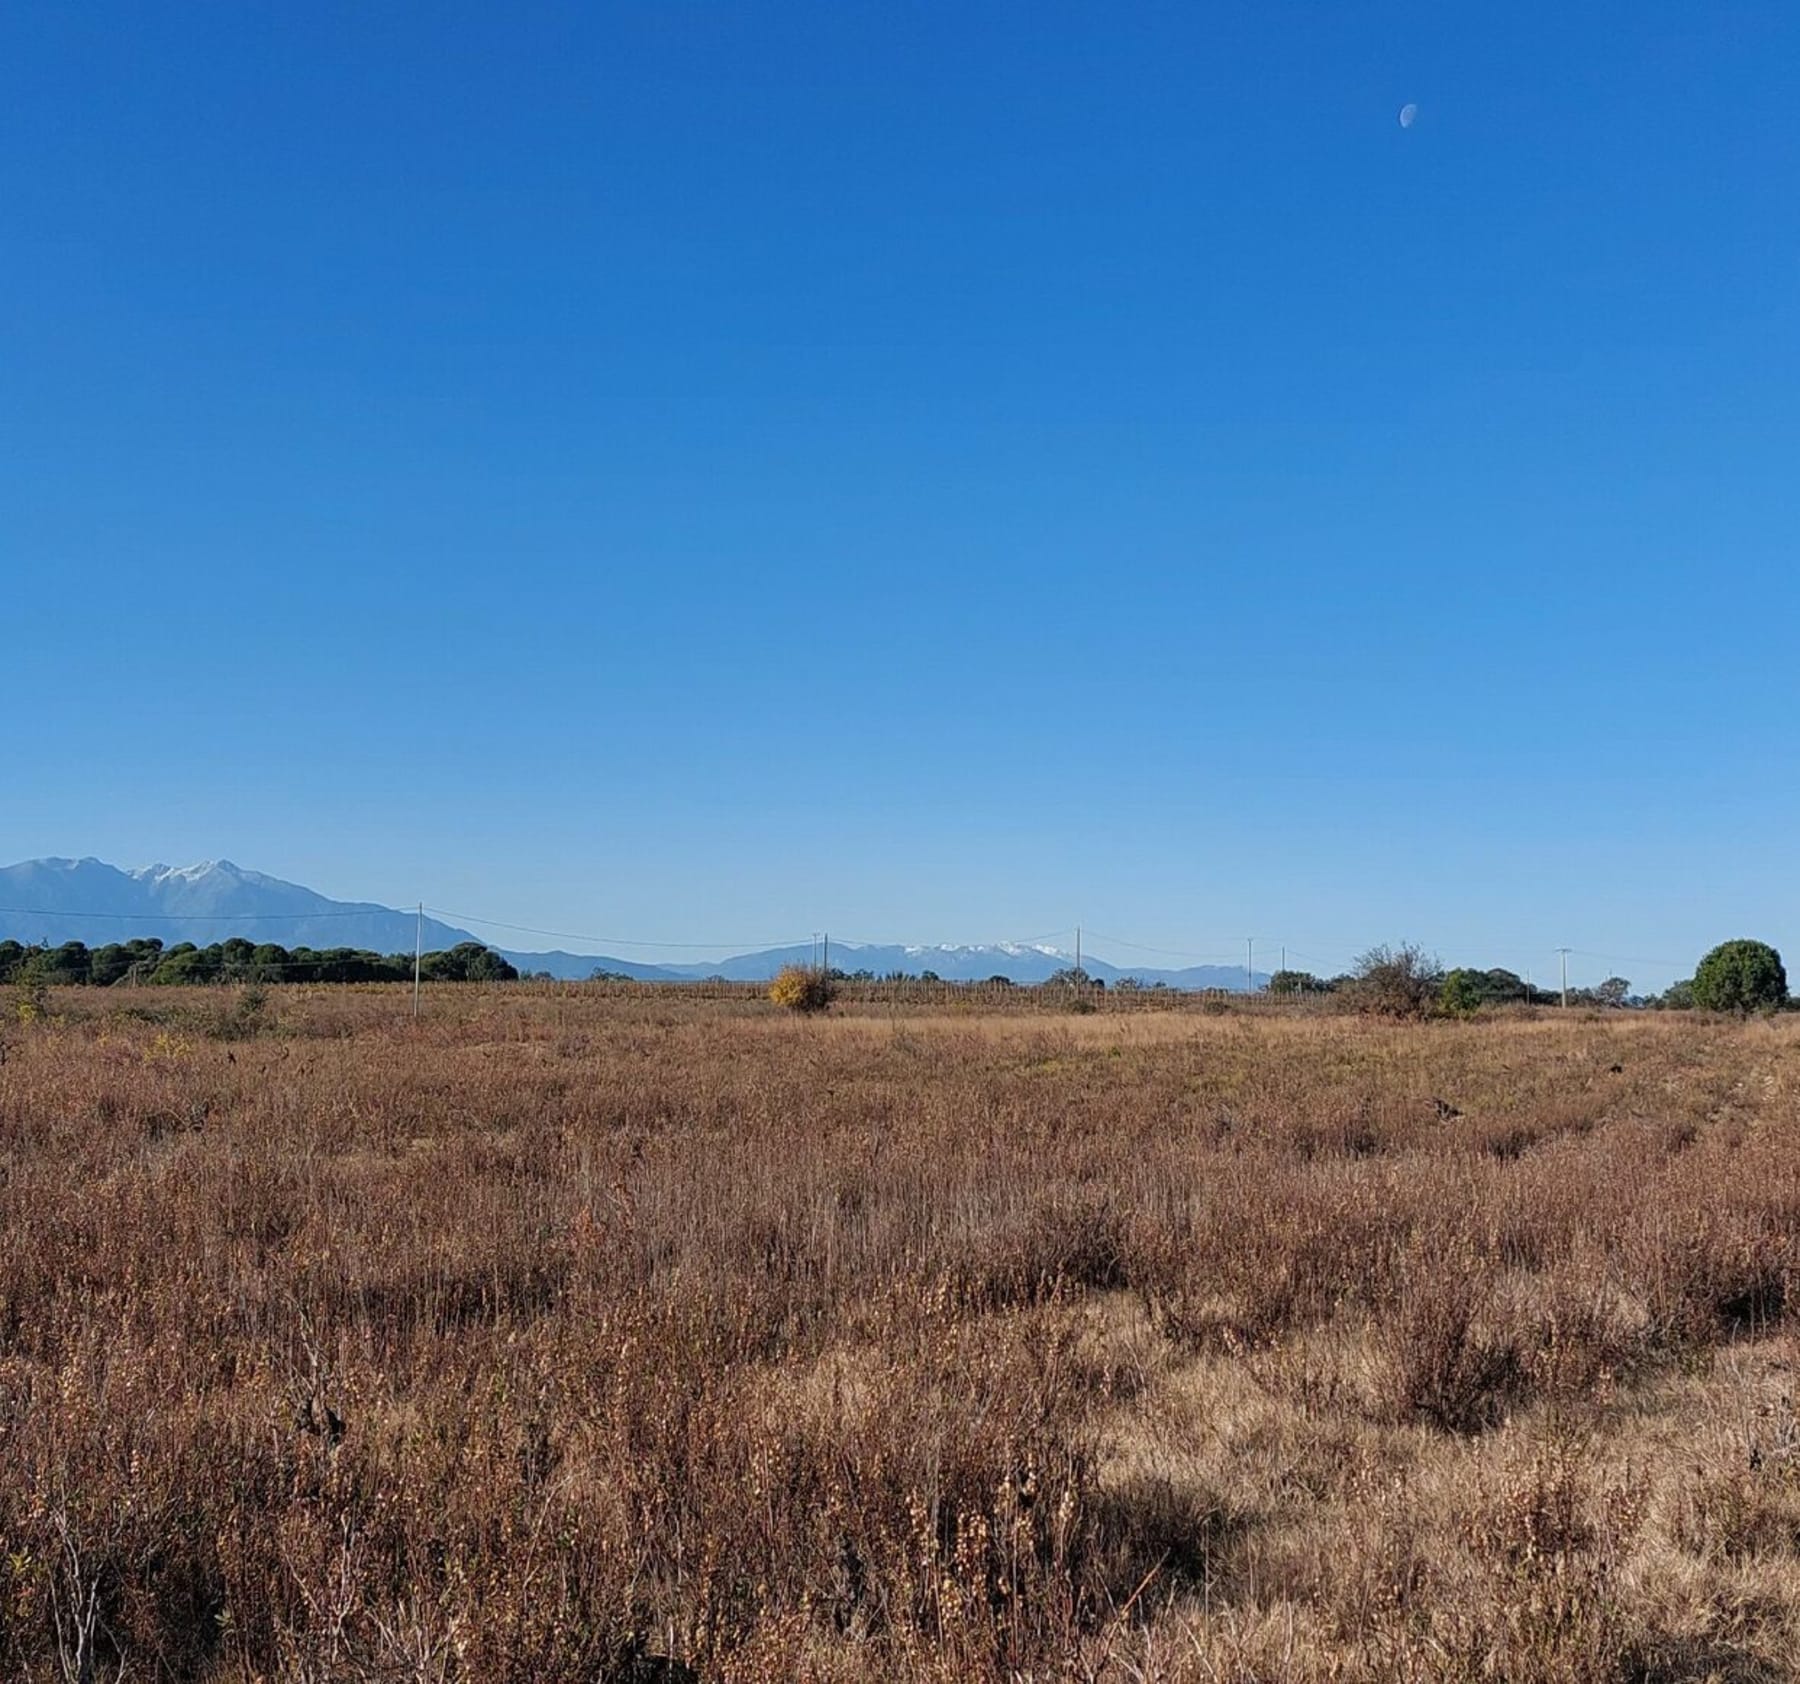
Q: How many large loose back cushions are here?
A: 0